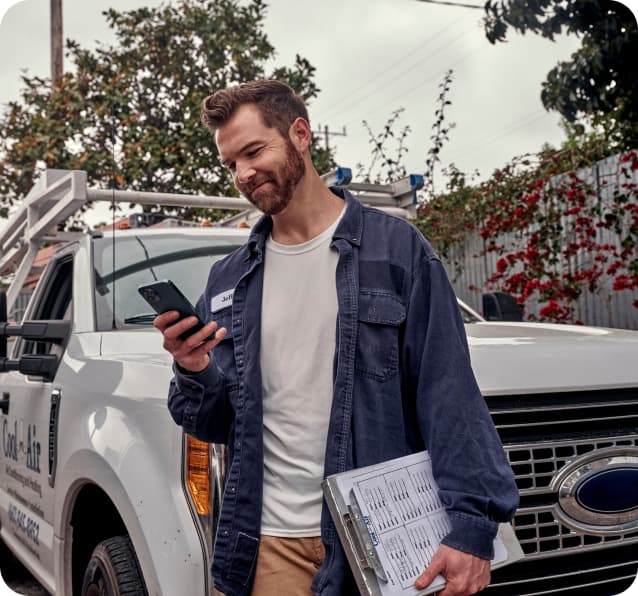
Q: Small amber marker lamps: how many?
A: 3